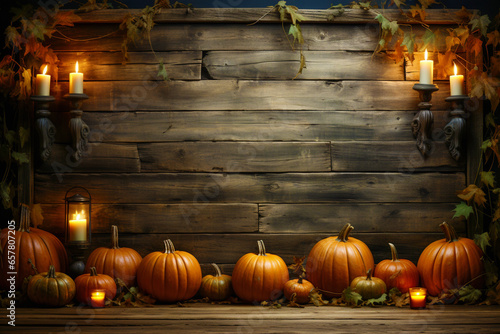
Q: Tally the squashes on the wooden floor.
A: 12